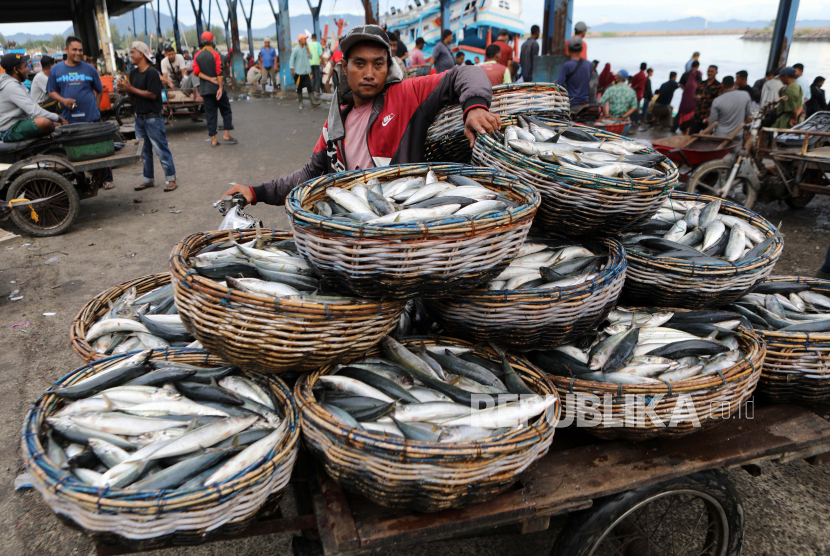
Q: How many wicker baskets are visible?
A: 11